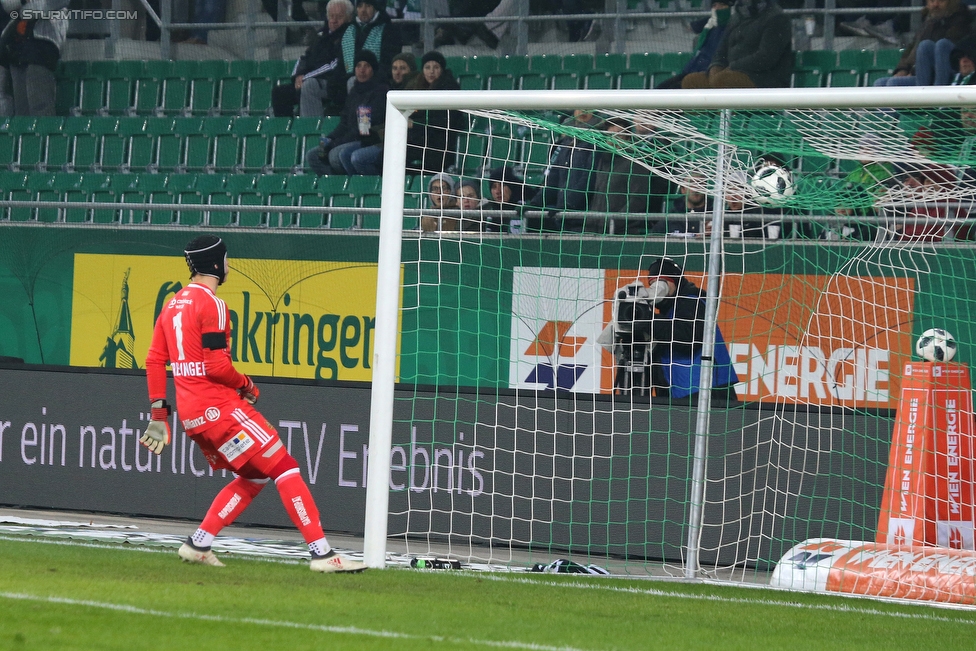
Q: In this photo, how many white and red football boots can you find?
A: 2